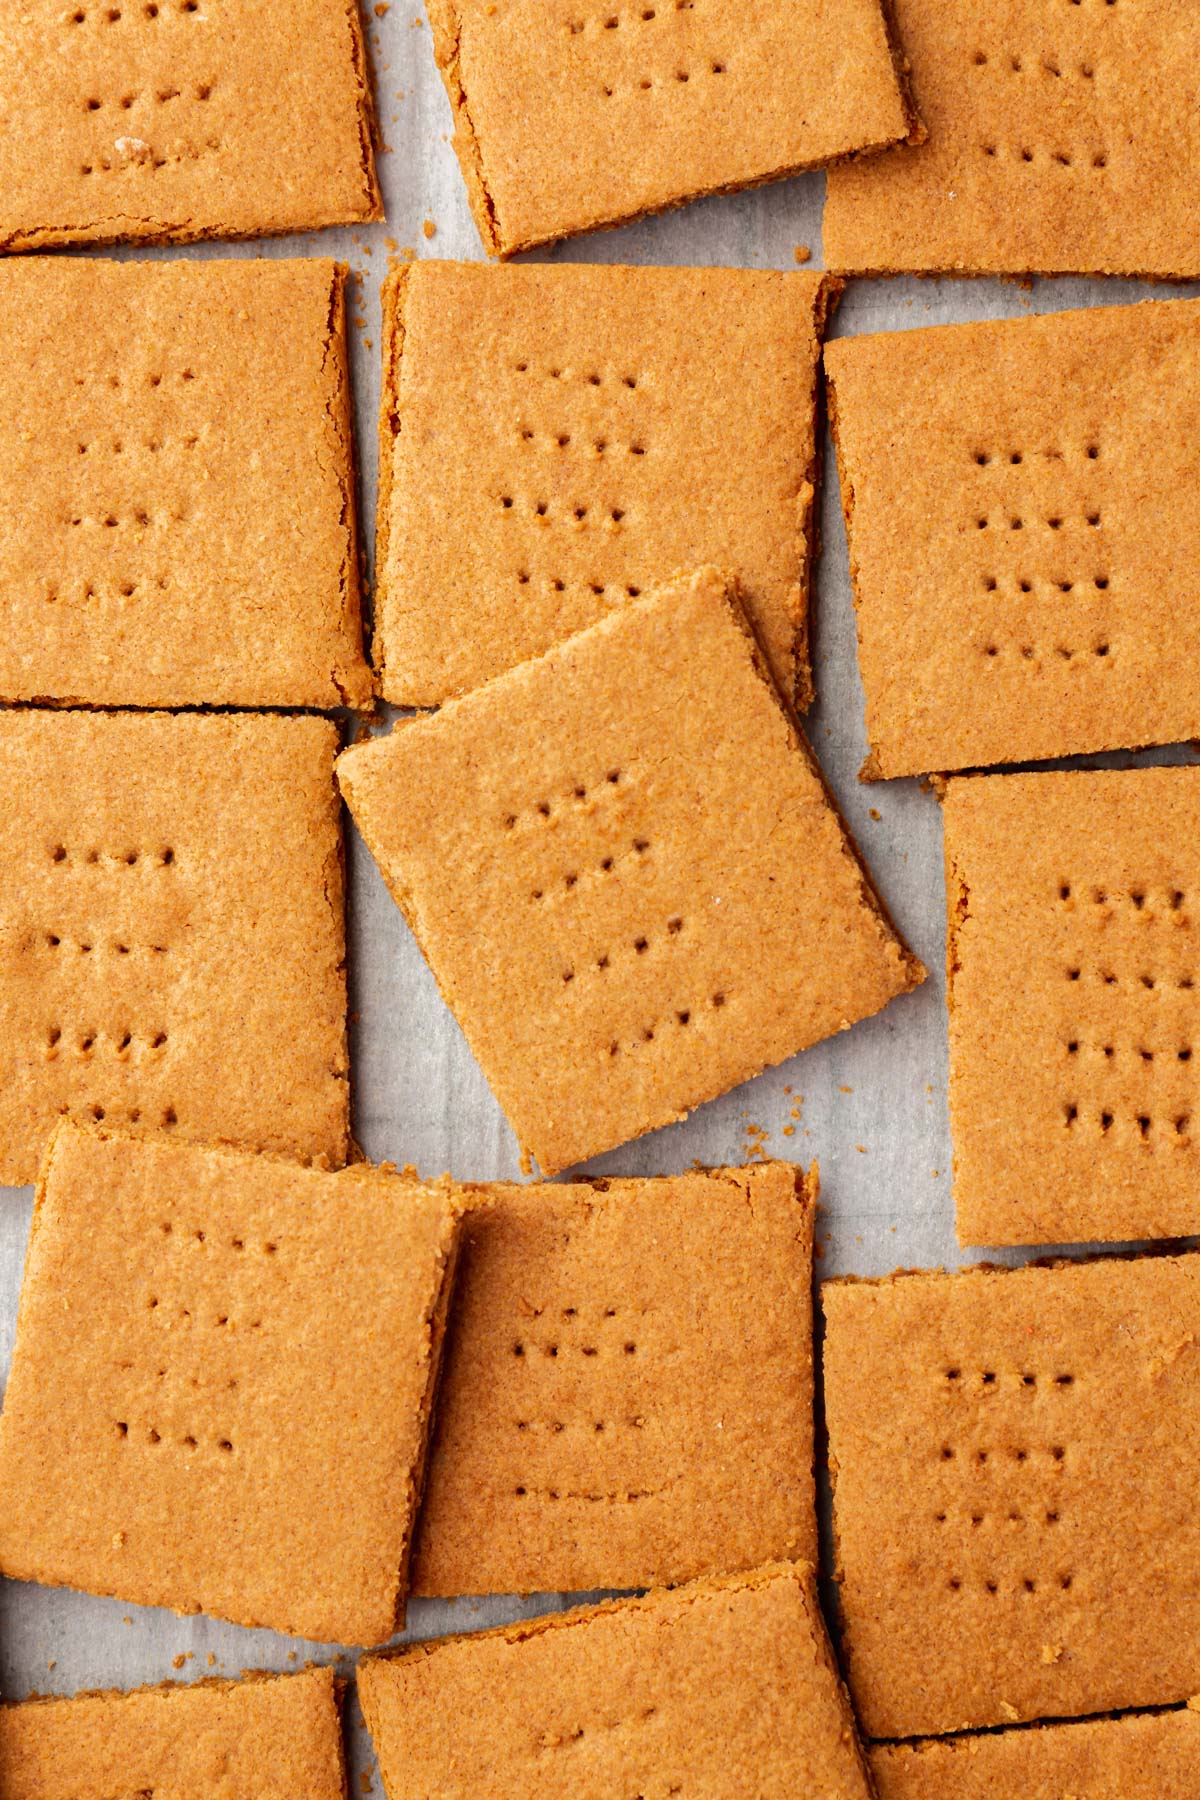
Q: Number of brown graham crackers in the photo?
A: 15